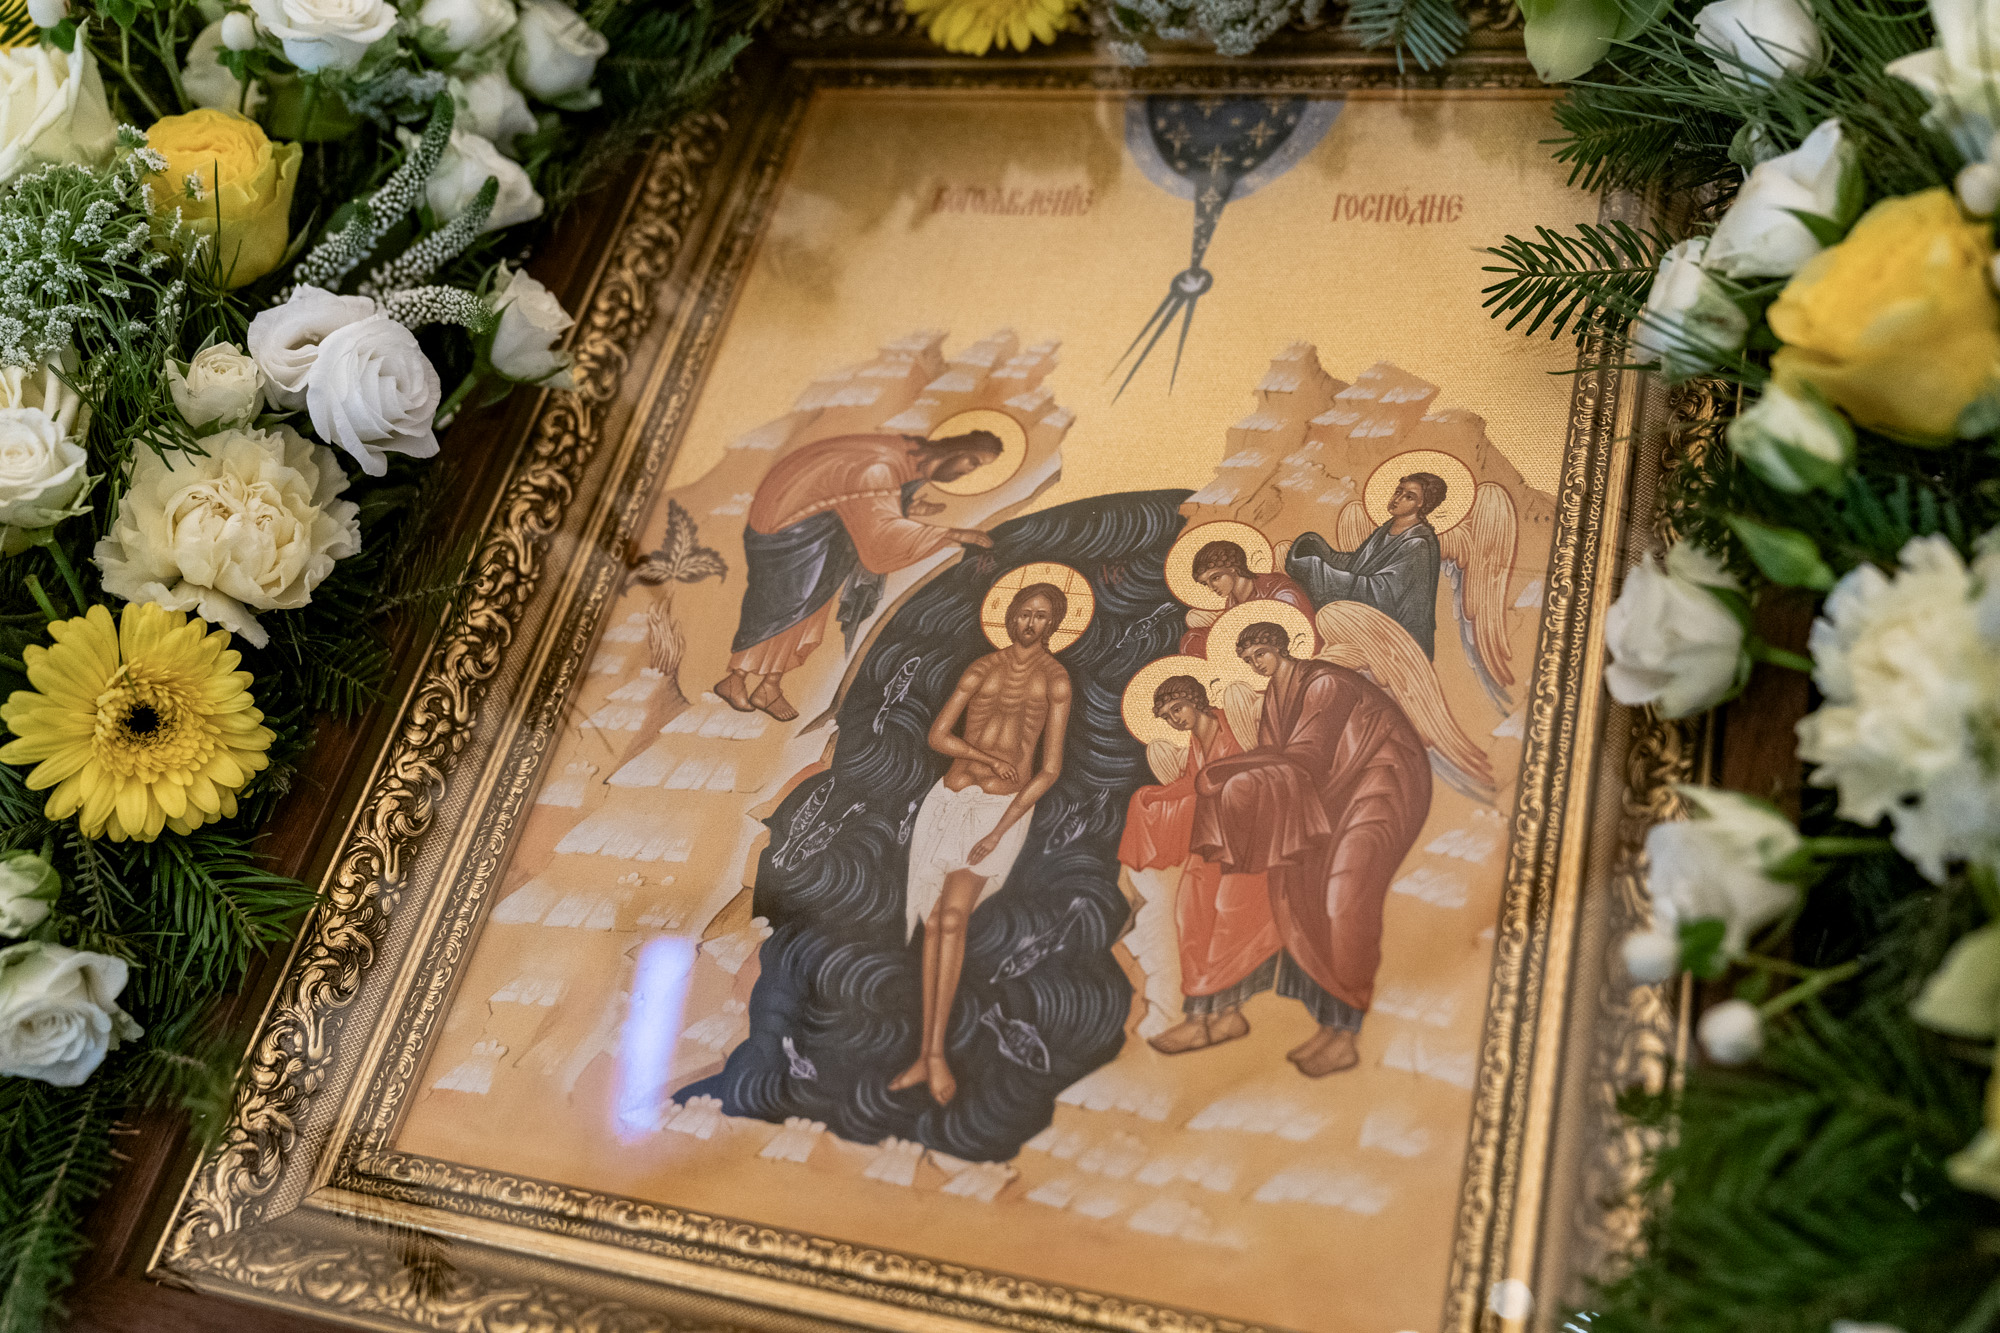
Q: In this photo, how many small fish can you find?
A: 9